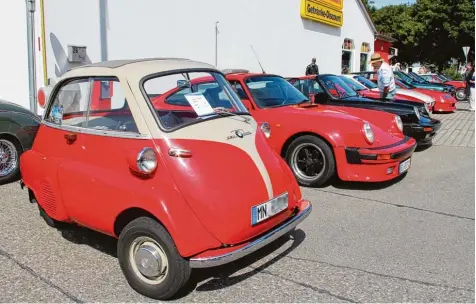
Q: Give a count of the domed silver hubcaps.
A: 1